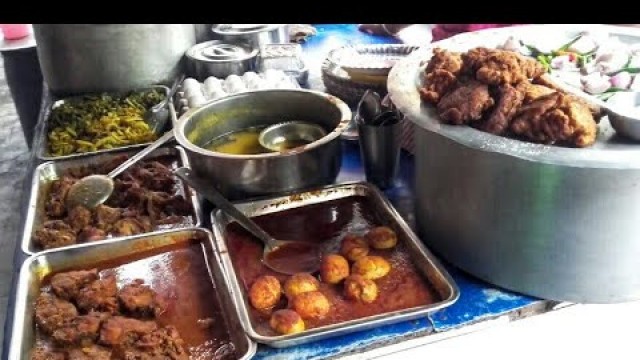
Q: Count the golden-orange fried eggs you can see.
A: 9